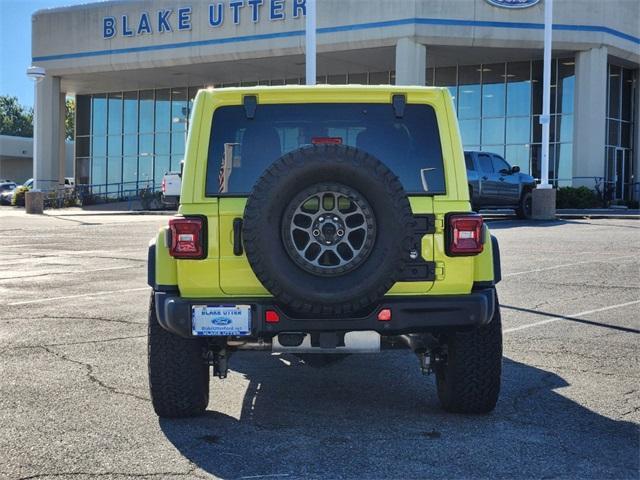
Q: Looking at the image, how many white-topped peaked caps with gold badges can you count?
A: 0